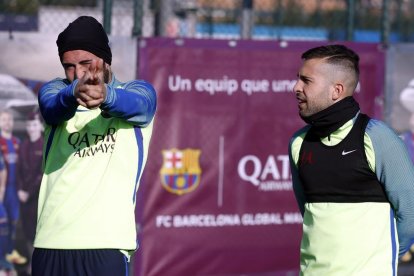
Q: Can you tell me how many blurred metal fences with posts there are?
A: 1